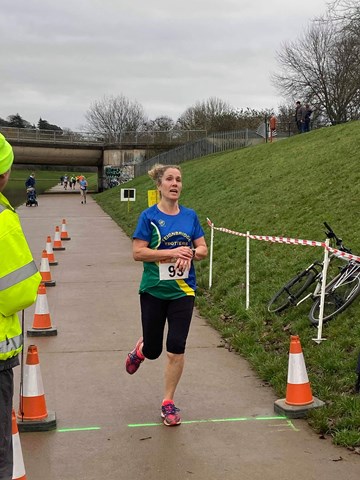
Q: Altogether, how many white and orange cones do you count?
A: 8